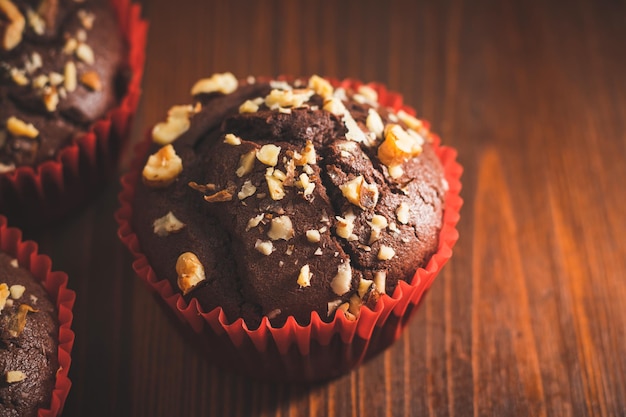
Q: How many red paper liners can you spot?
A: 3